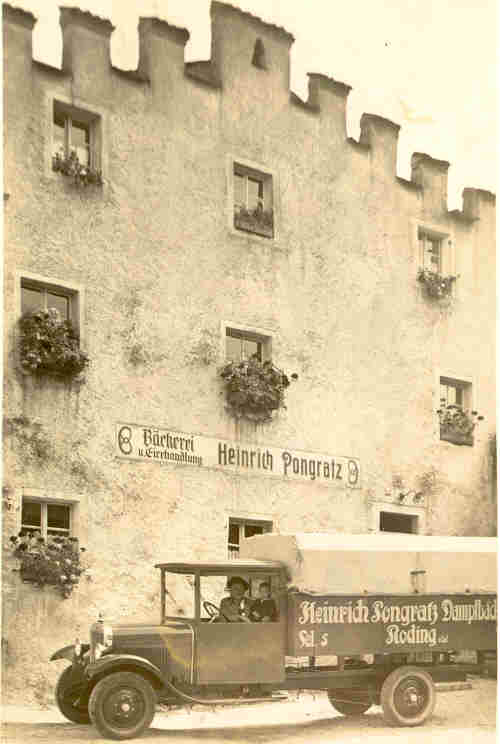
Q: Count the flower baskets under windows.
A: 7